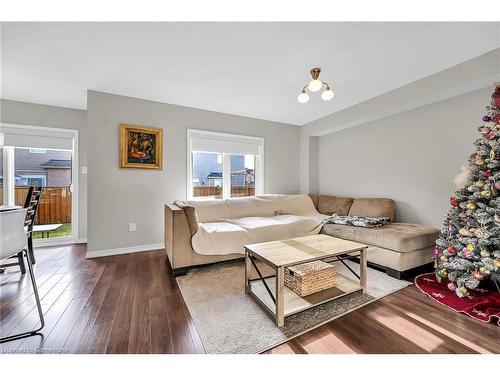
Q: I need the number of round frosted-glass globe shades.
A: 3